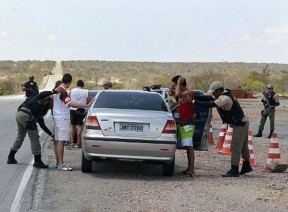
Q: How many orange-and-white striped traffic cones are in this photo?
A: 5